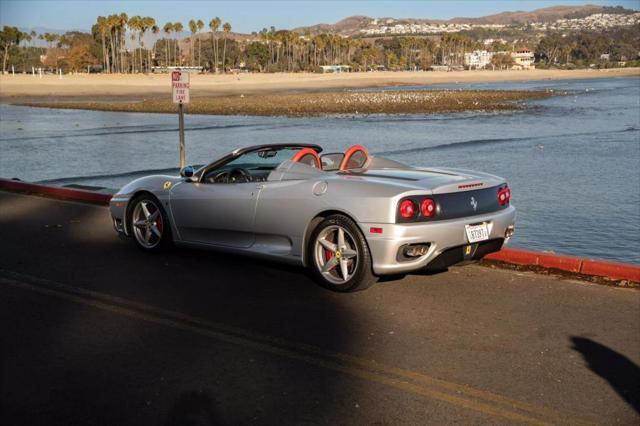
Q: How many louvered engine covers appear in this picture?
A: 1